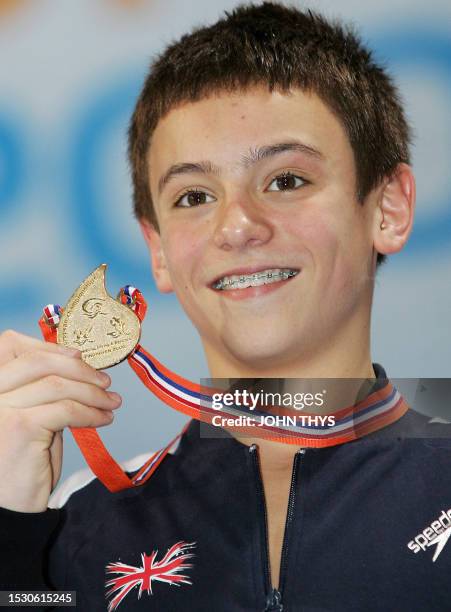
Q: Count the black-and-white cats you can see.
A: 0